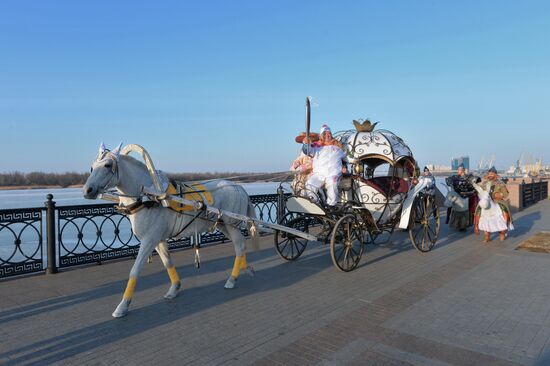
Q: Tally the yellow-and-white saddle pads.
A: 1